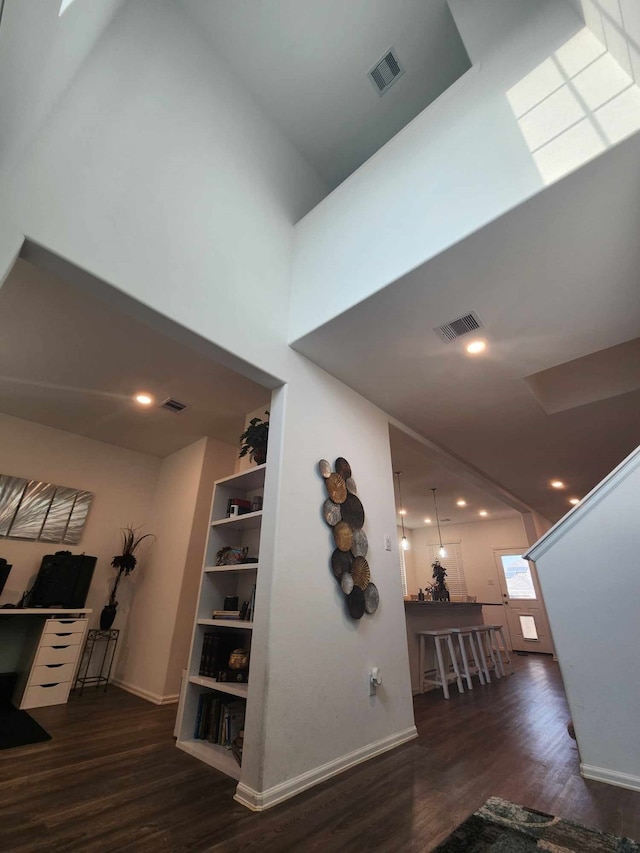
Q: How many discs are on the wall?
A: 13